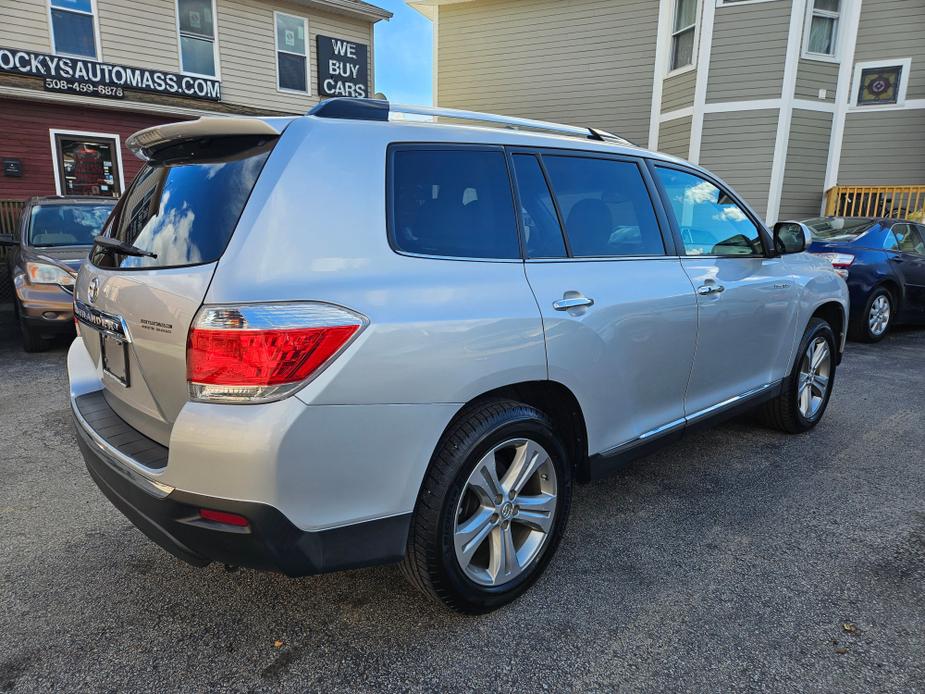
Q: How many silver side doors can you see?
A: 2